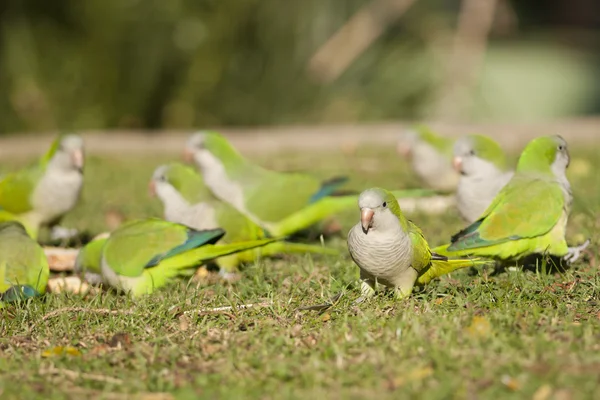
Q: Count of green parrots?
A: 9